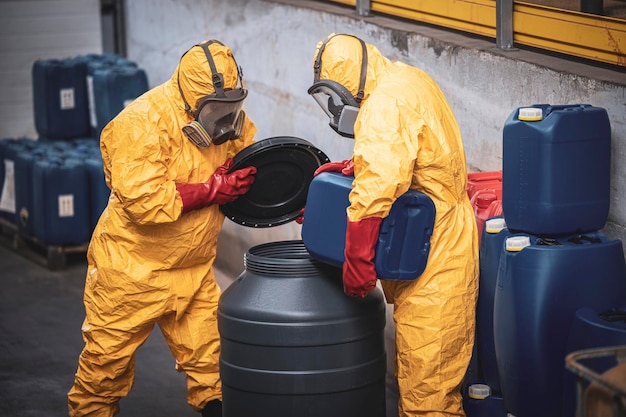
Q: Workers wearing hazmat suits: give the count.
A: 2